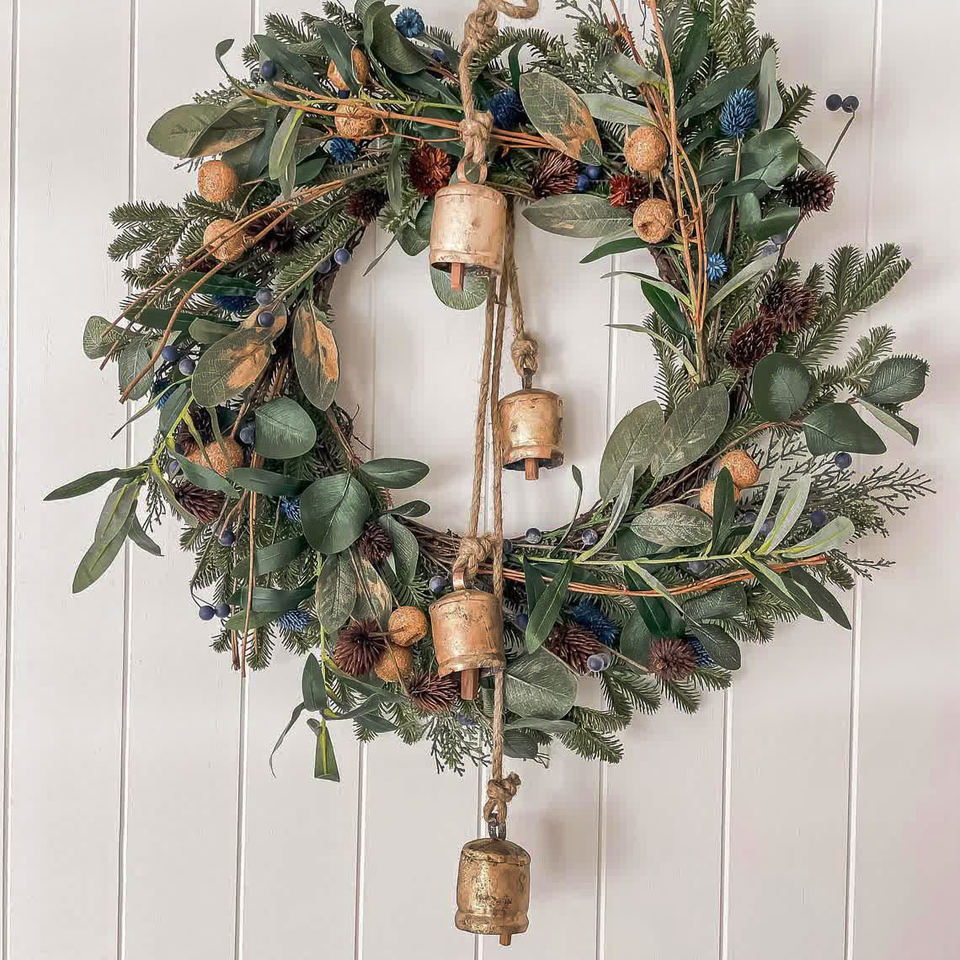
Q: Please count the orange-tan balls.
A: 11